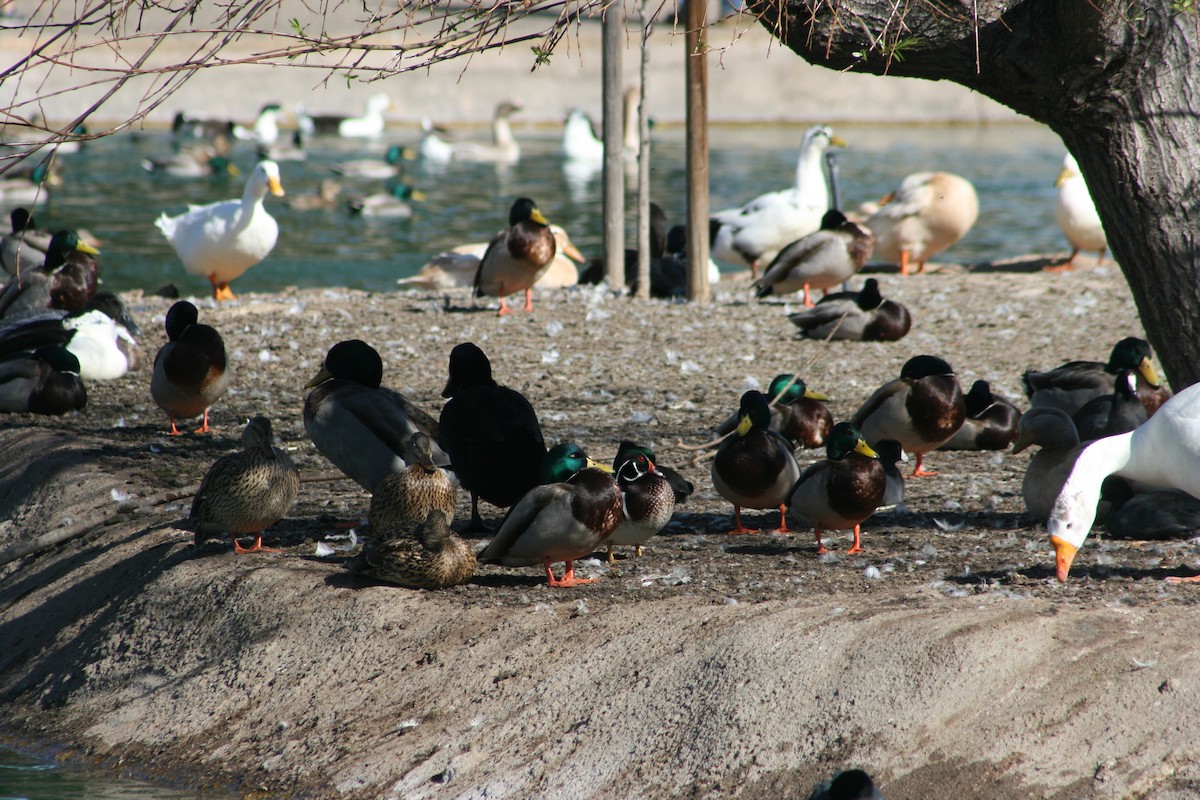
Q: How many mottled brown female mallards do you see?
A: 3